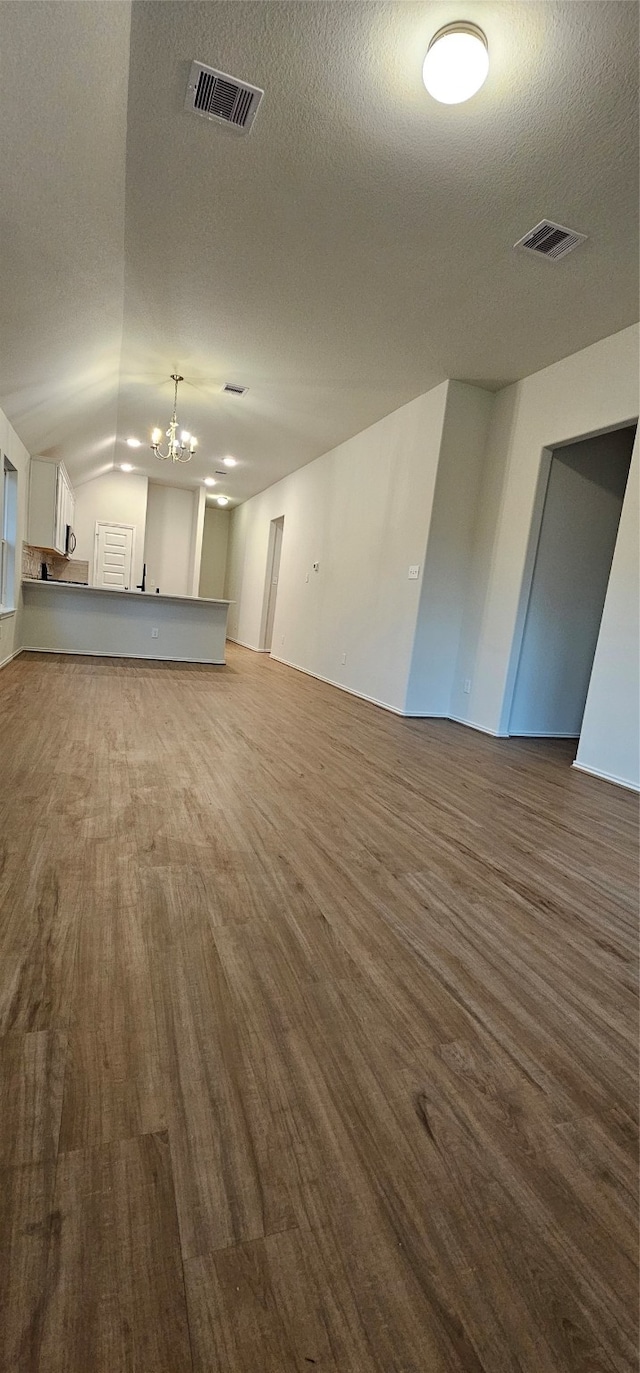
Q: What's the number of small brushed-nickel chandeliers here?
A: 1